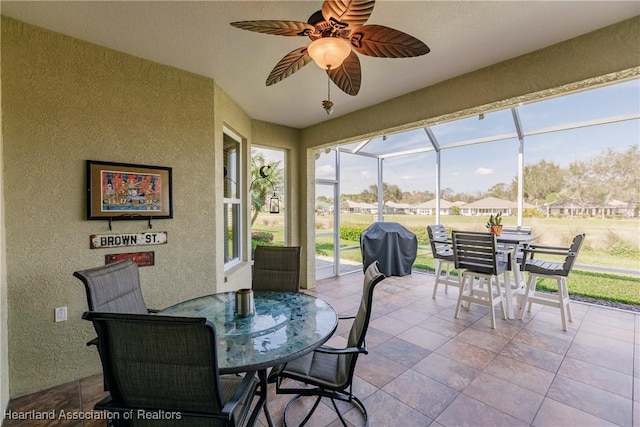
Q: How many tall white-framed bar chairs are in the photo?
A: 4